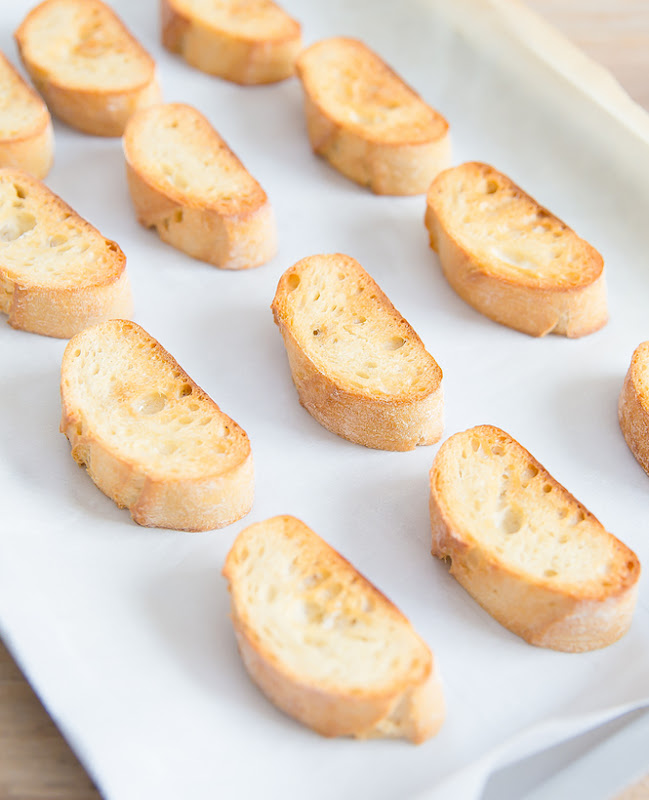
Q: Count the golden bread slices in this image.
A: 12